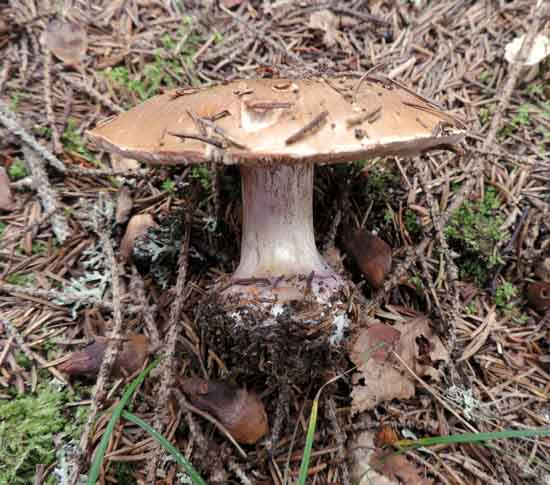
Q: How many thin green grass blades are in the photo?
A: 4